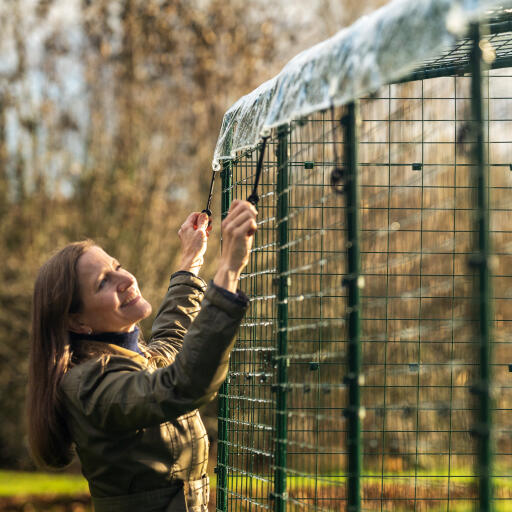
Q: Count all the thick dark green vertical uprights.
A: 4